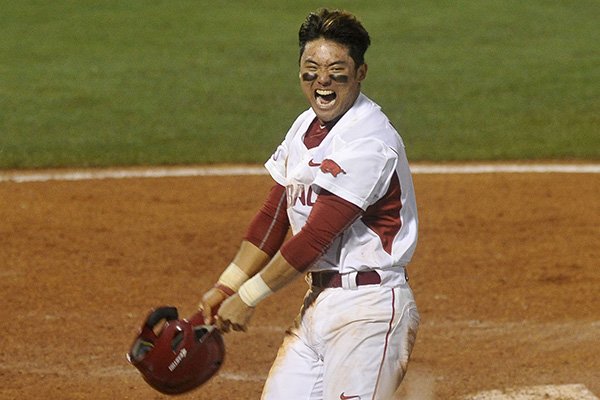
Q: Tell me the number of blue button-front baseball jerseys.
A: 0